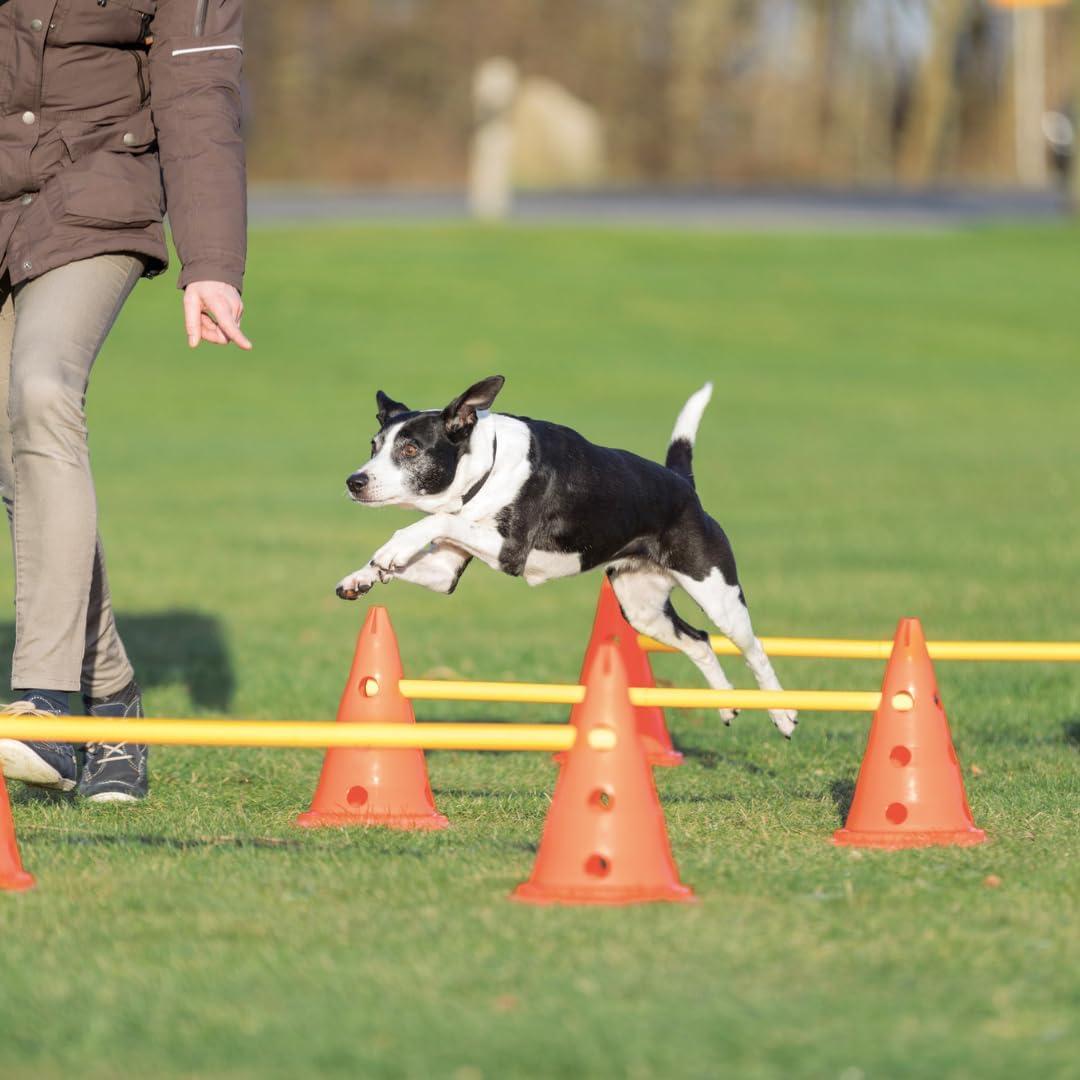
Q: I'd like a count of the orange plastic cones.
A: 5